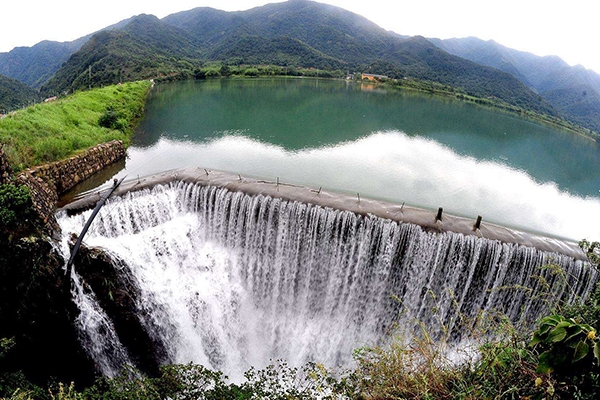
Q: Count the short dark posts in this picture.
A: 2